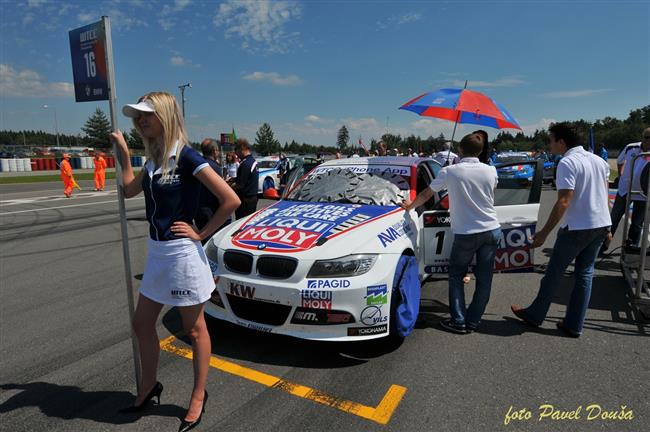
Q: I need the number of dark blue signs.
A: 1